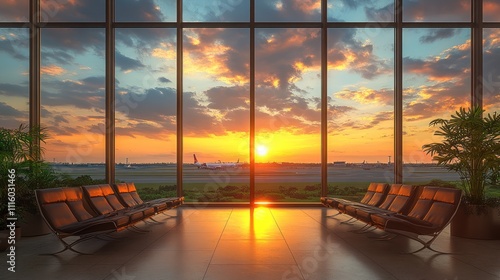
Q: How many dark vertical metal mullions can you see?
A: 7